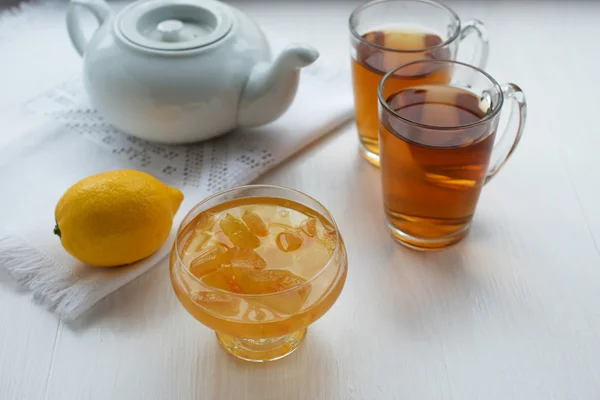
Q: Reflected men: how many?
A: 0